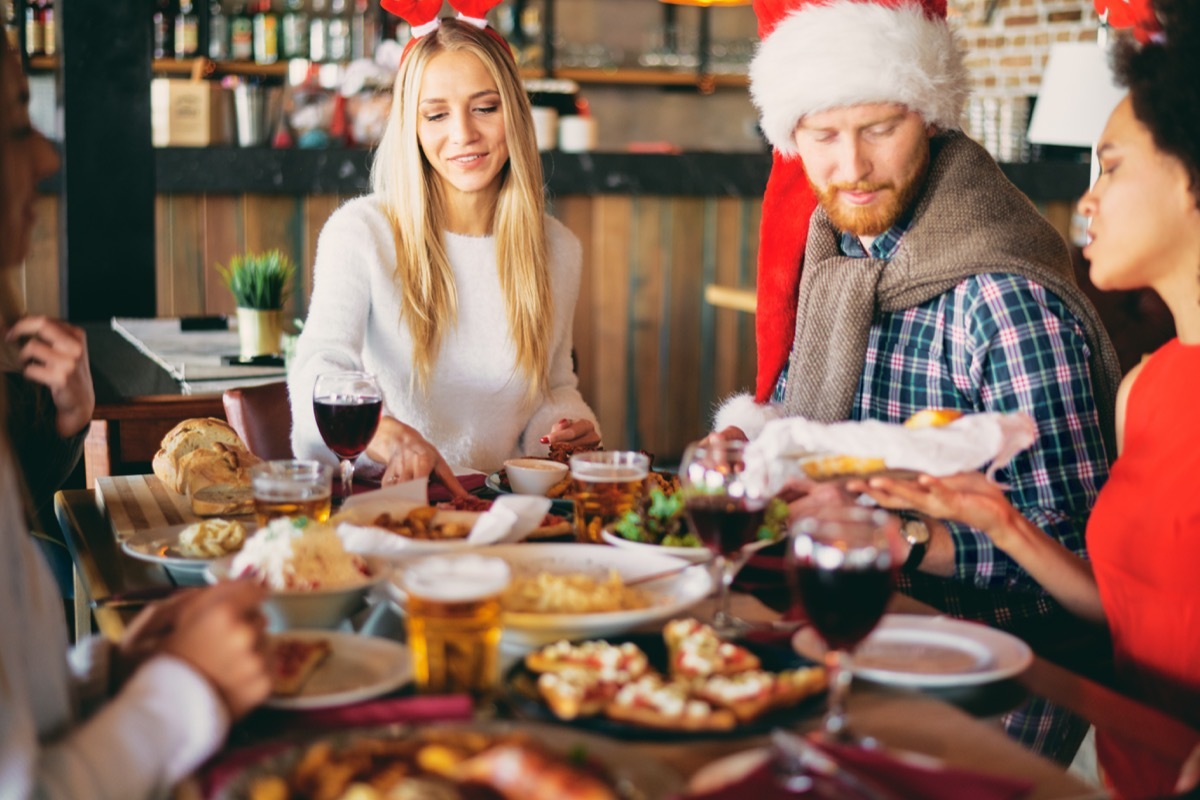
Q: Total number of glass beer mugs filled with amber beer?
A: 3